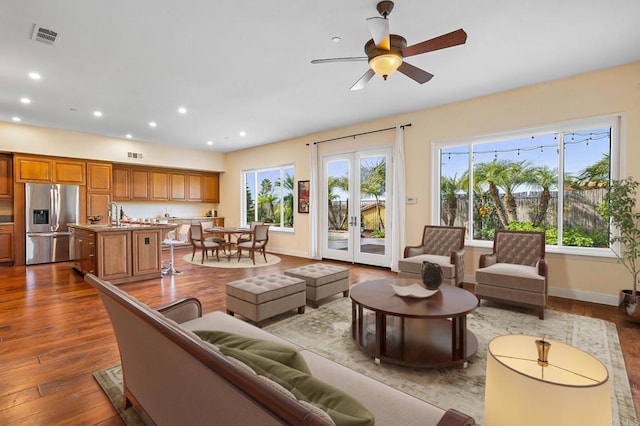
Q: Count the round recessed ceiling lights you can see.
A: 9